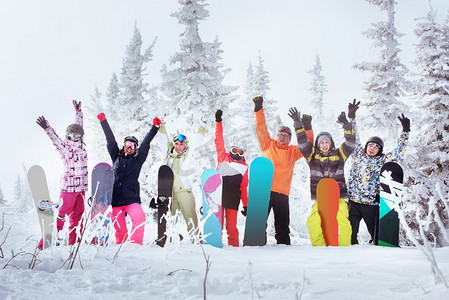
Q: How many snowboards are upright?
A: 7